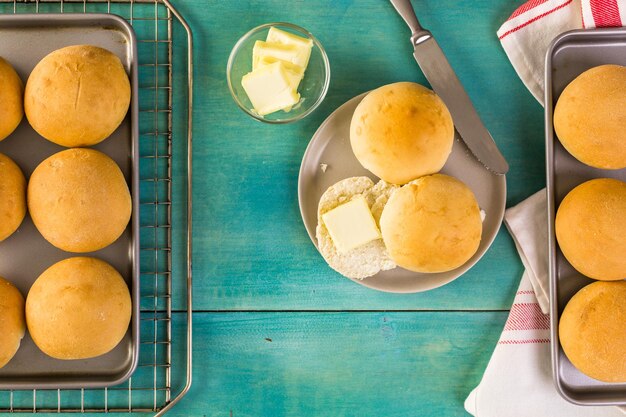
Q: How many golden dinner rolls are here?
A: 11